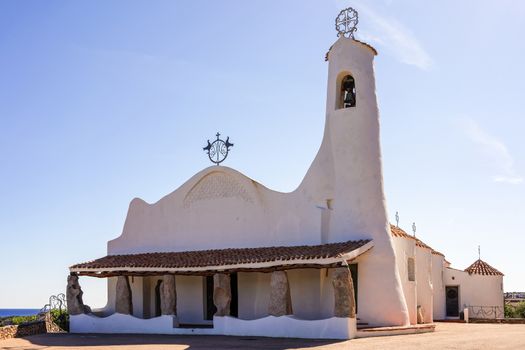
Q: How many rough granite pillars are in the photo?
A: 6